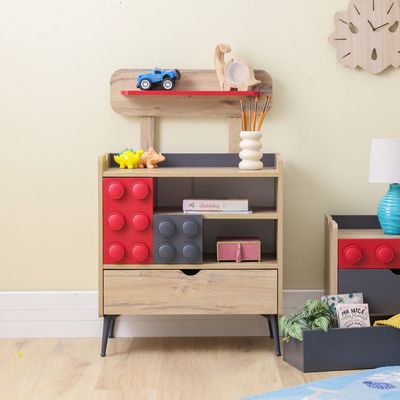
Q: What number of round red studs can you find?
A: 8